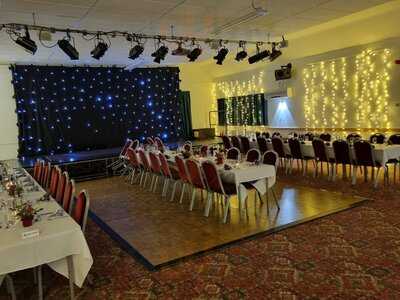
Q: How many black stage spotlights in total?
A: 11